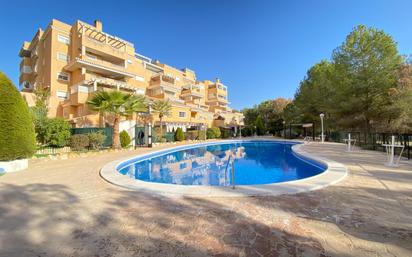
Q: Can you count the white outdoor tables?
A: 2